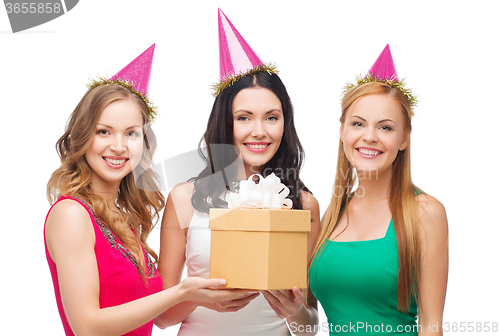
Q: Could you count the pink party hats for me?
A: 3